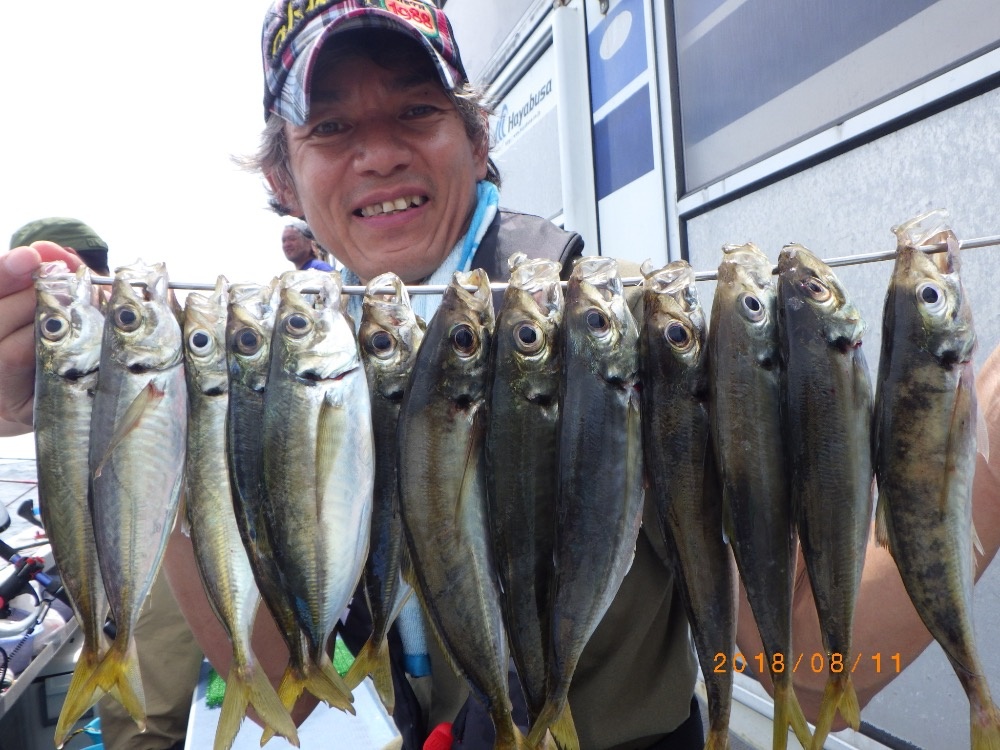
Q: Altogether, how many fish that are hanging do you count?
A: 13